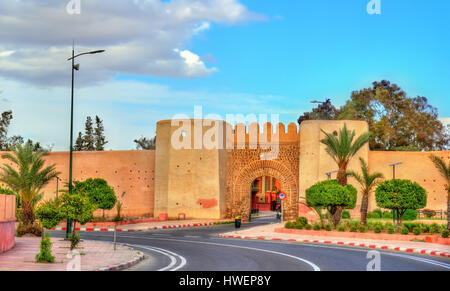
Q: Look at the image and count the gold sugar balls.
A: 0